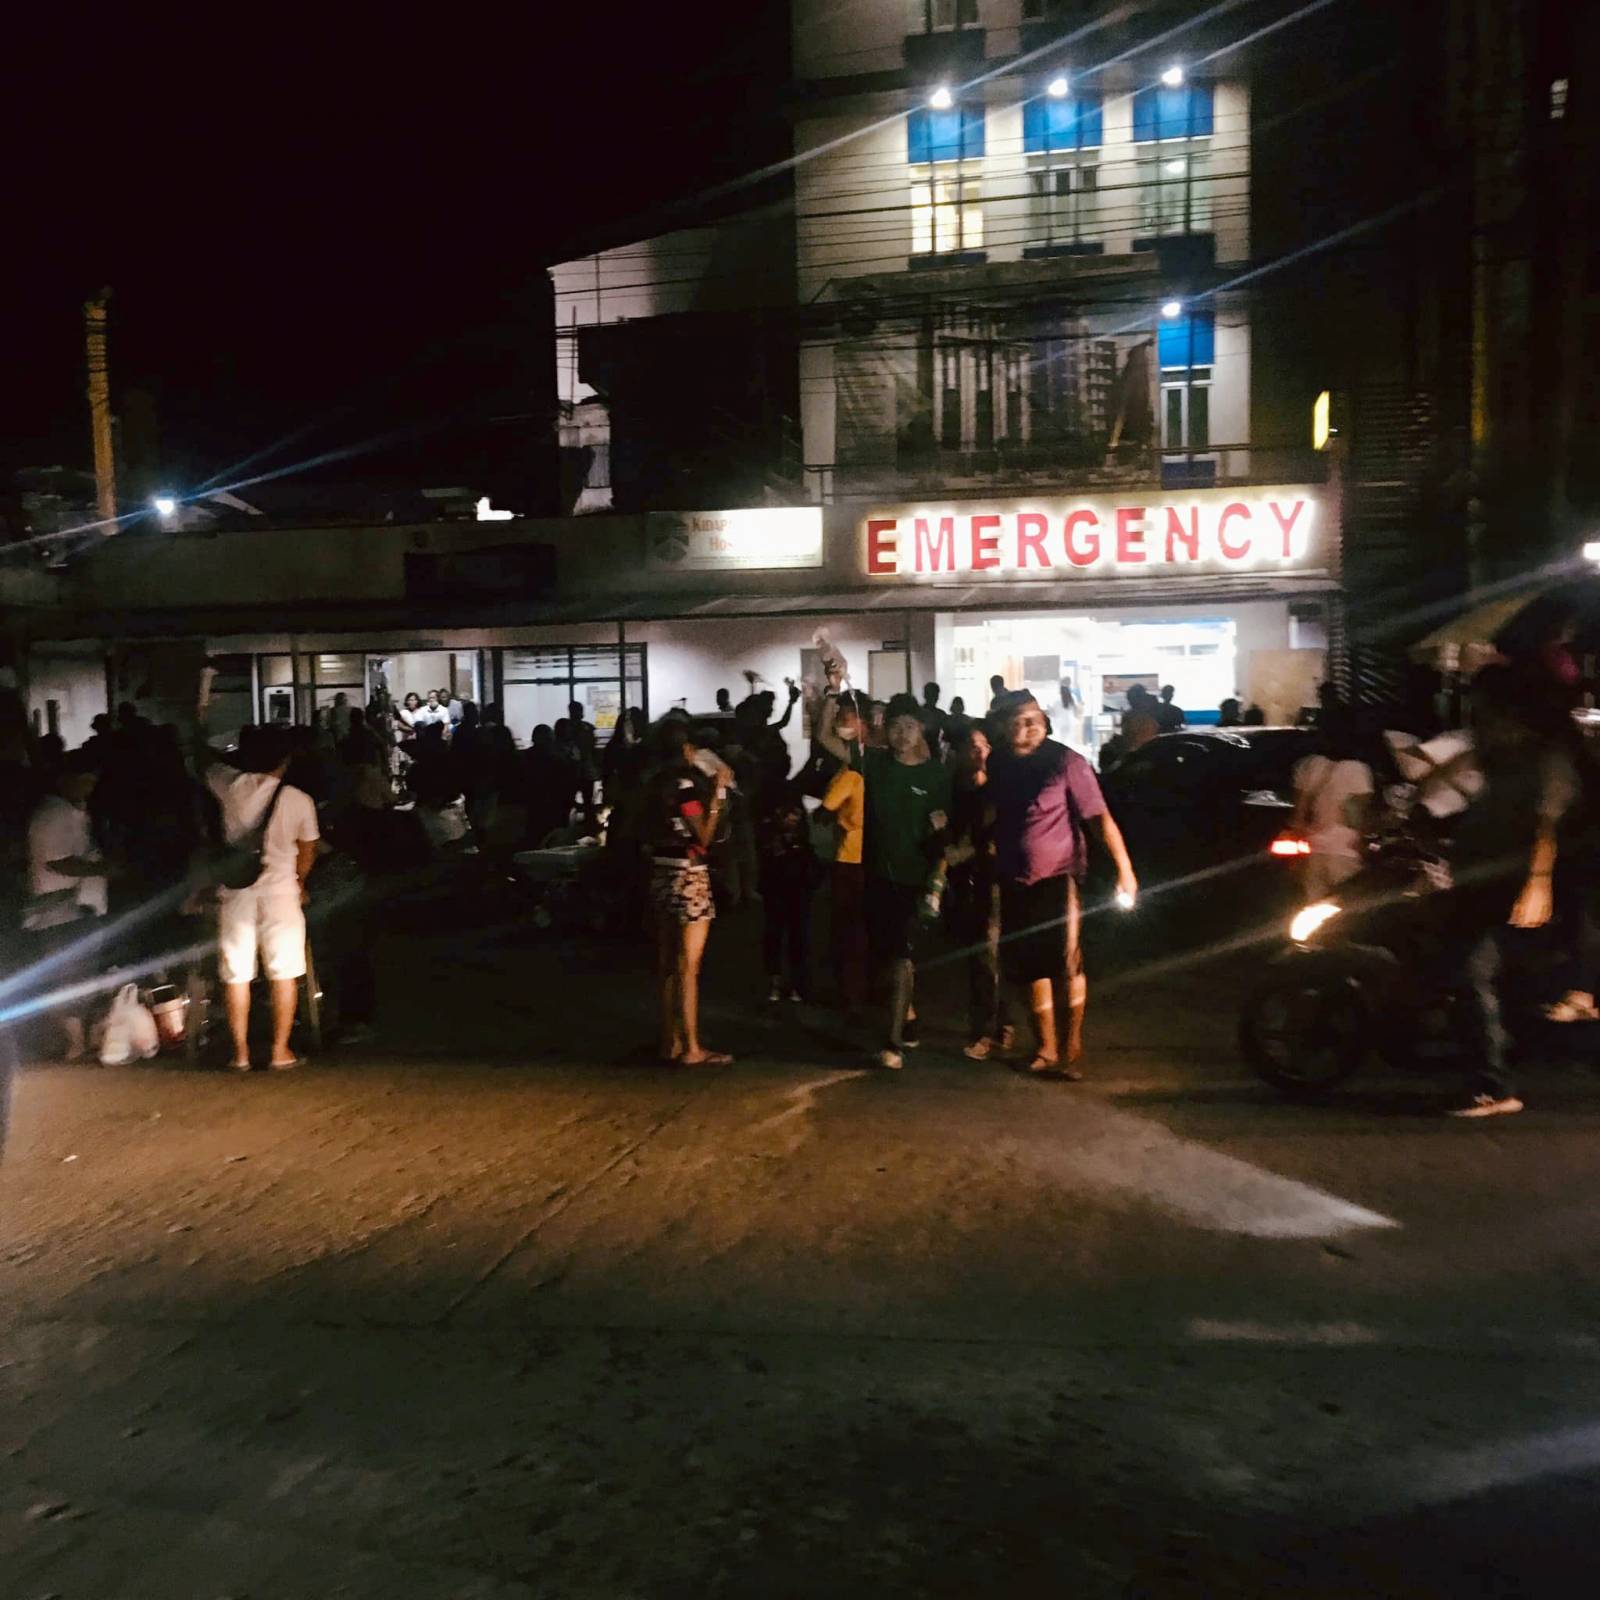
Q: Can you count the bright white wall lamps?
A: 4